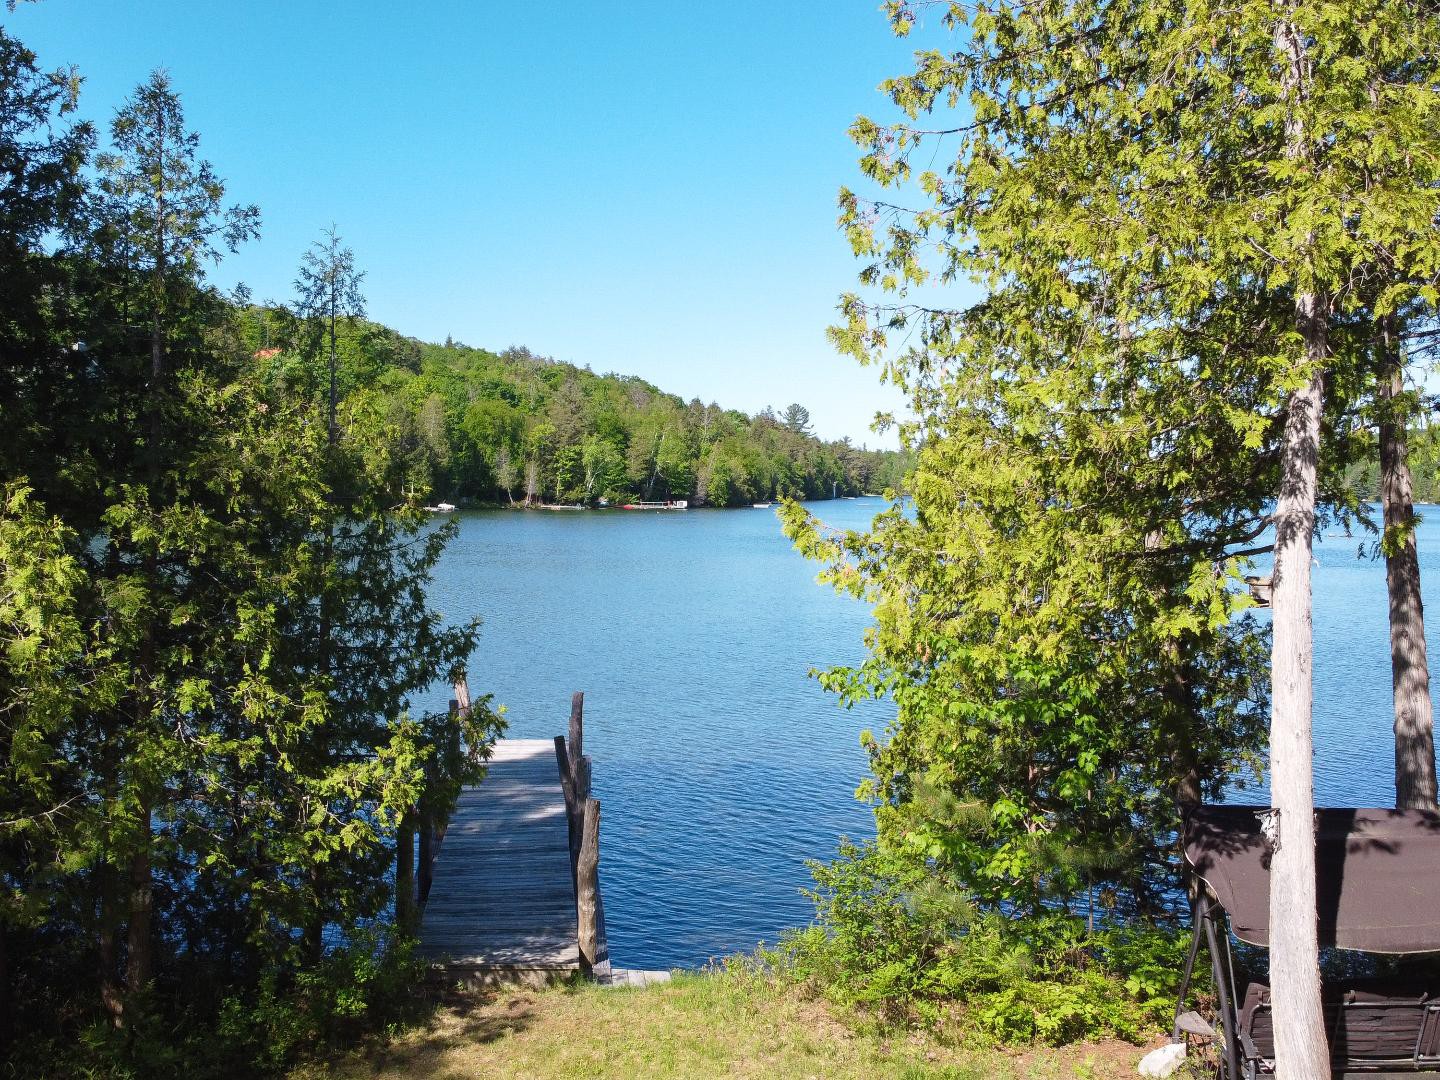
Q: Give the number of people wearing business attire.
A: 0